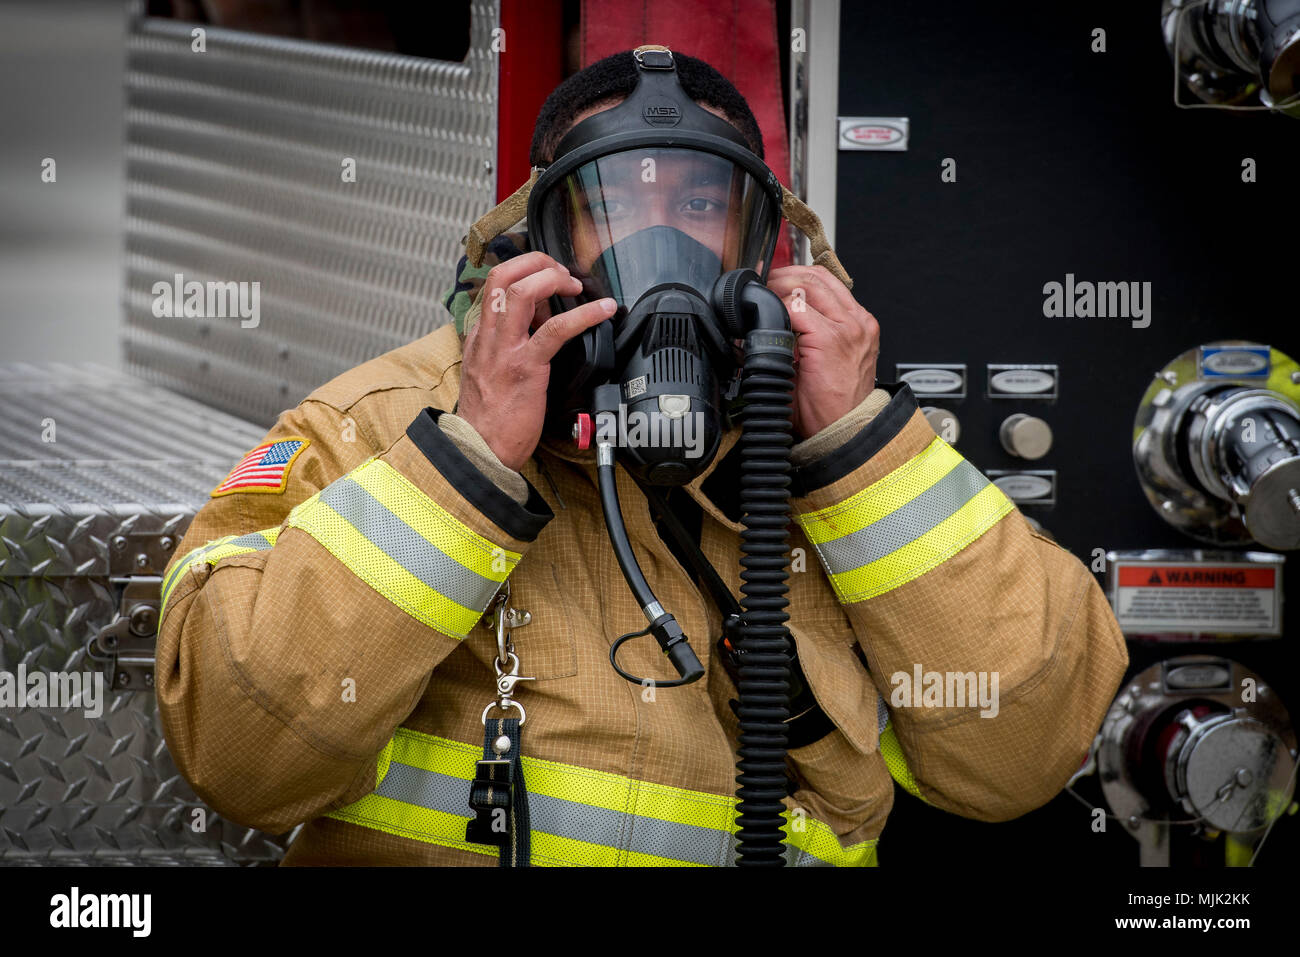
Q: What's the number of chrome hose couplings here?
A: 3